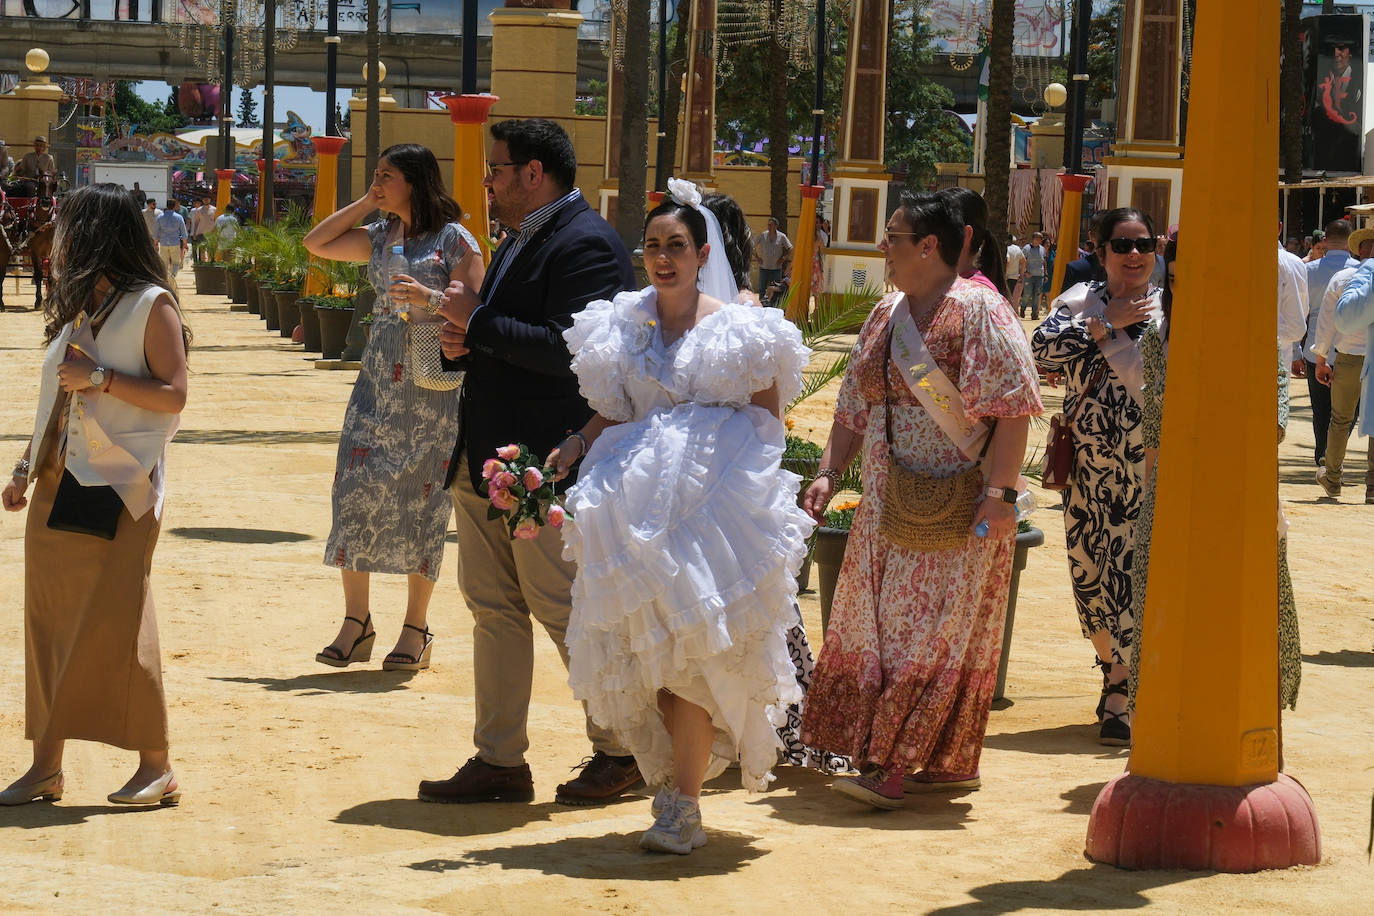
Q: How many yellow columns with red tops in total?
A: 7